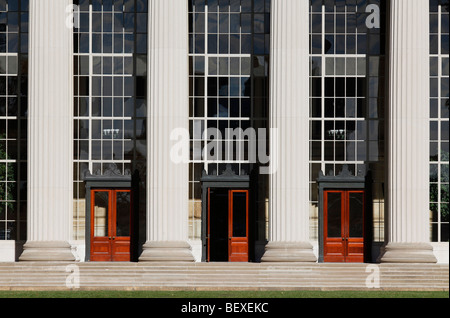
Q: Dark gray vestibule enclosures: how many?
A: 3